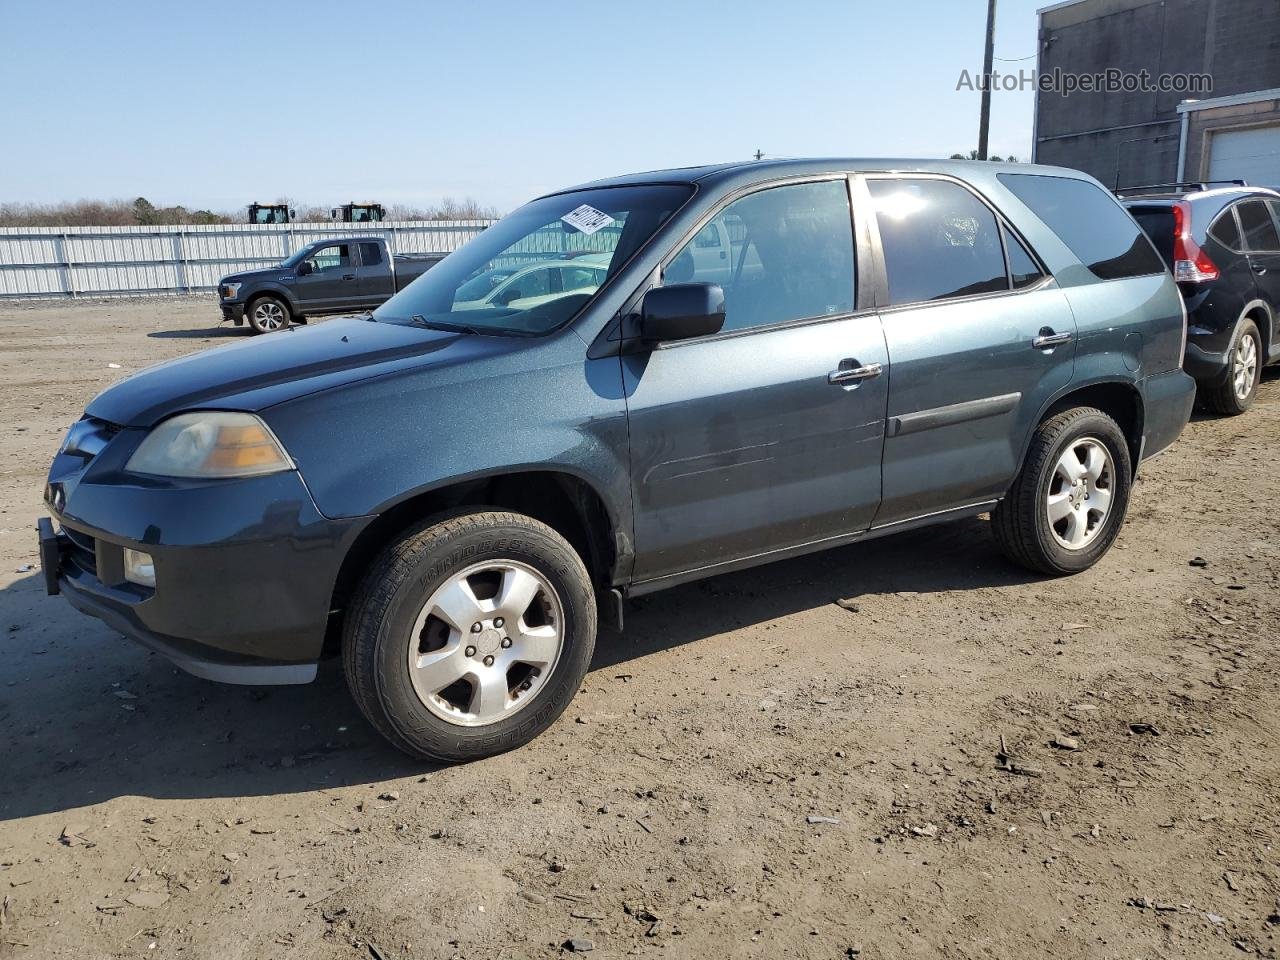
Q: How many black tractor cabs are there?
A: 2